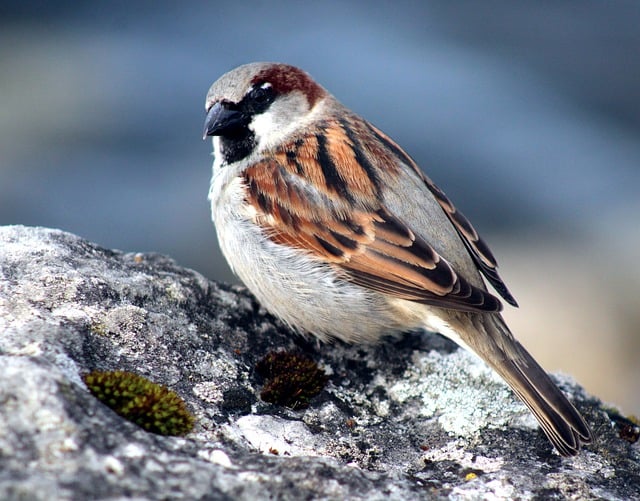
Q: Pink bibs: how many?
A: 0